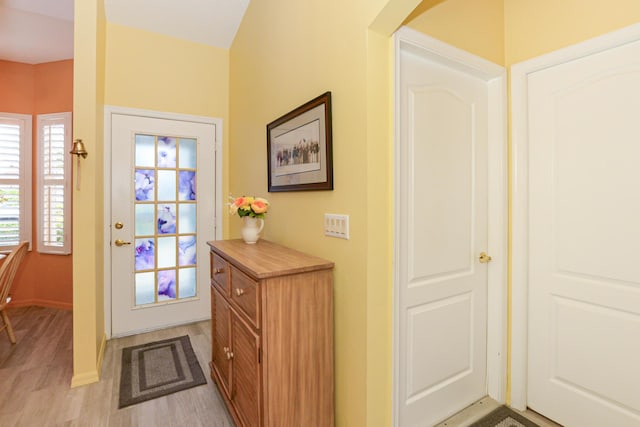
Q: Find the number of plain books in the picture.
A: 0